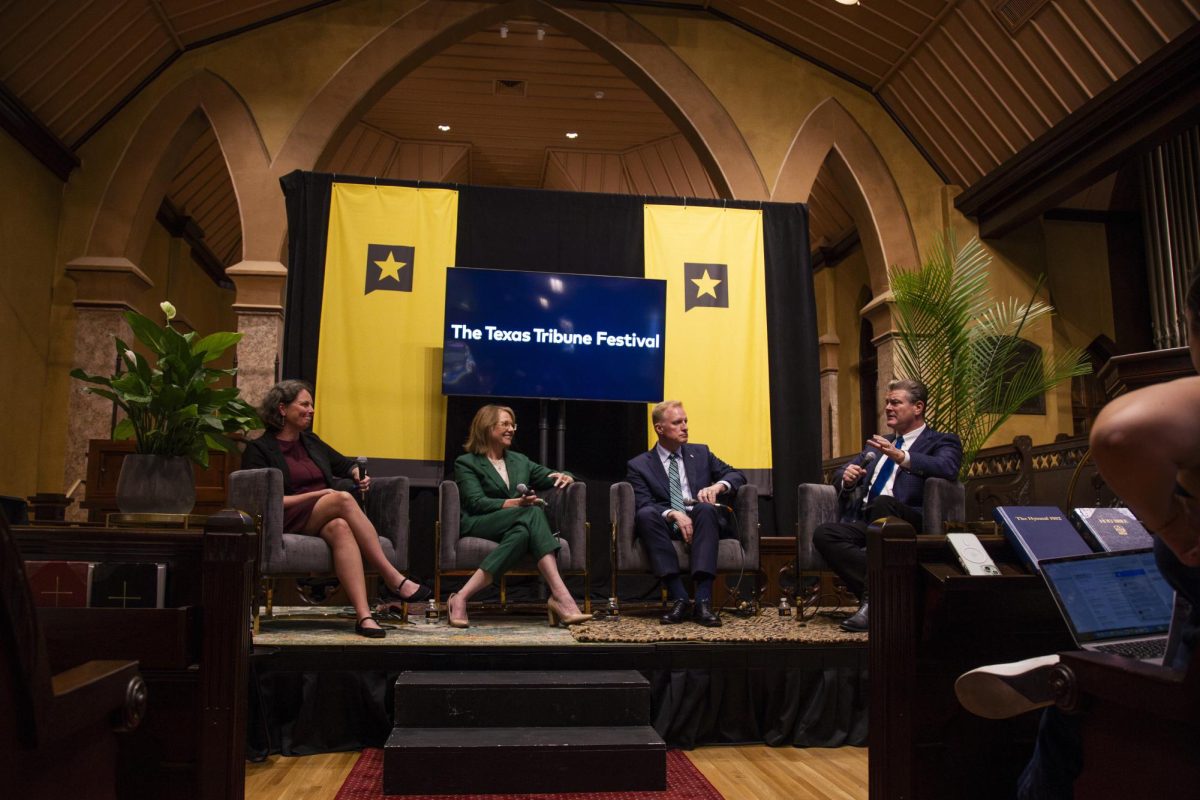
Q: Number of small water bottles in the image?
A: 3